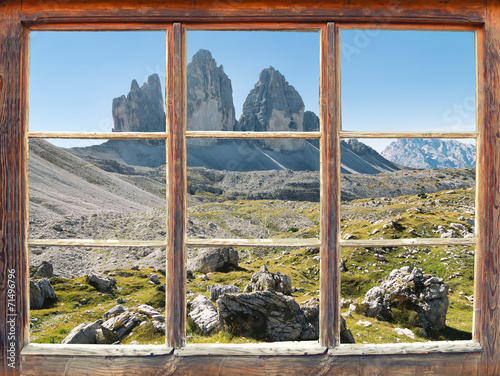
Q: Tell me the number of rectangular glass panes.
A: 9